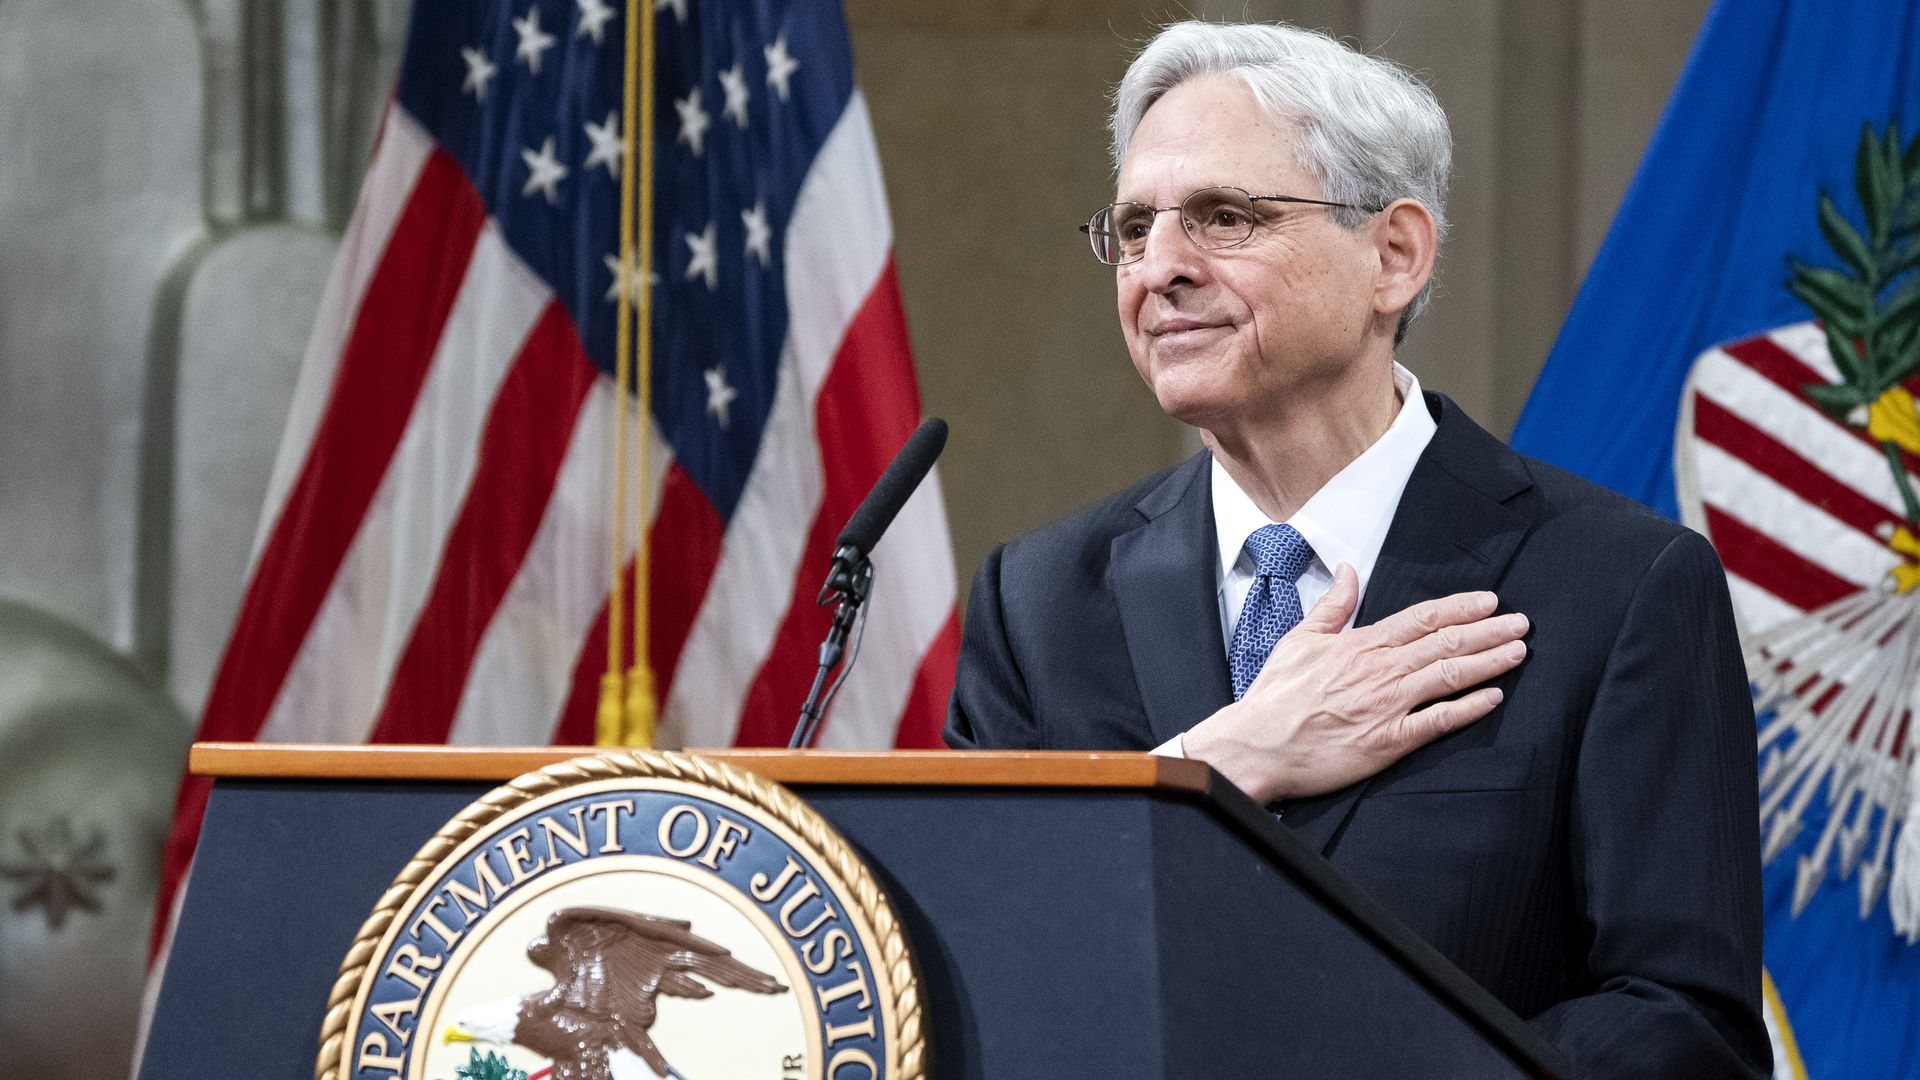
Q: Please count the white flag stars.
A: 13